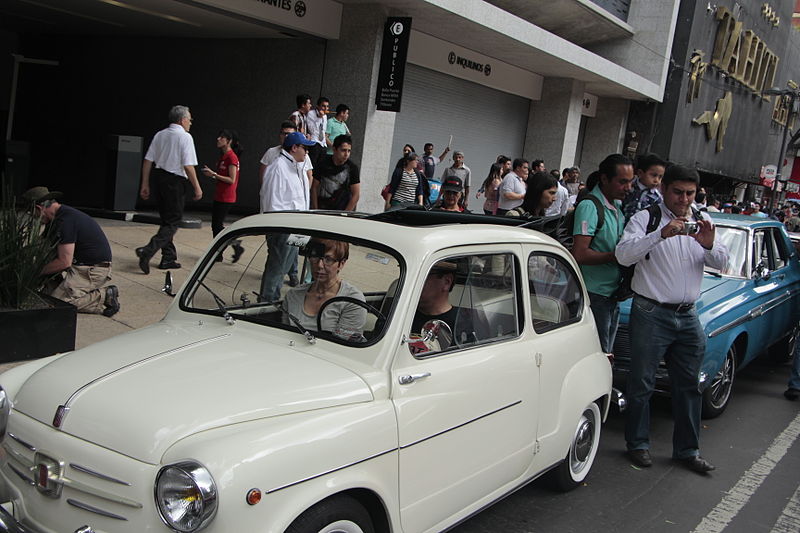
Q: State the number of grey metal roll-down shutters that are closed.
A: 1